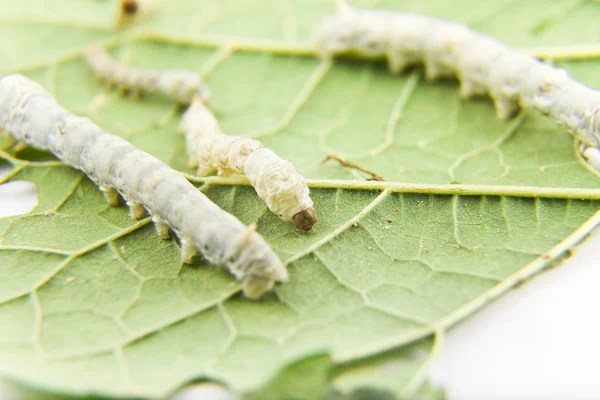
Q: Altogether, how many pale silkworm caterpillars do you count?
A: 4